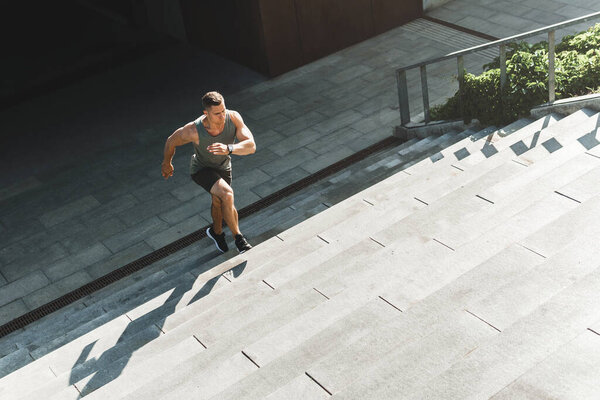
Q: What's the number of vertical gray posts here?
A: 5